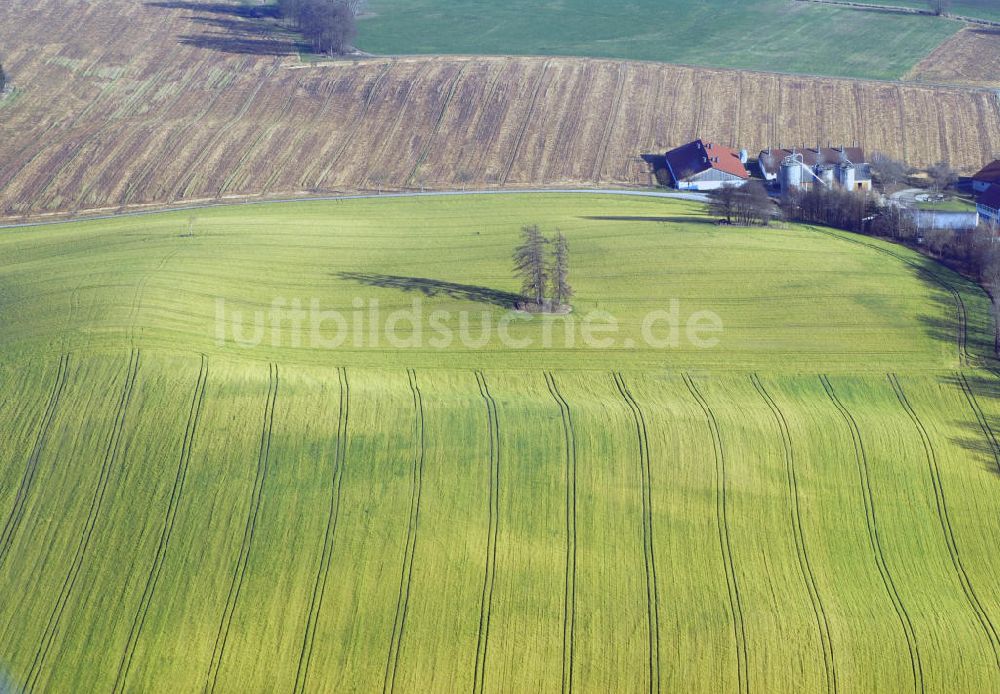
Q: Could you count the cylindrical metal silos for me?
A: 3